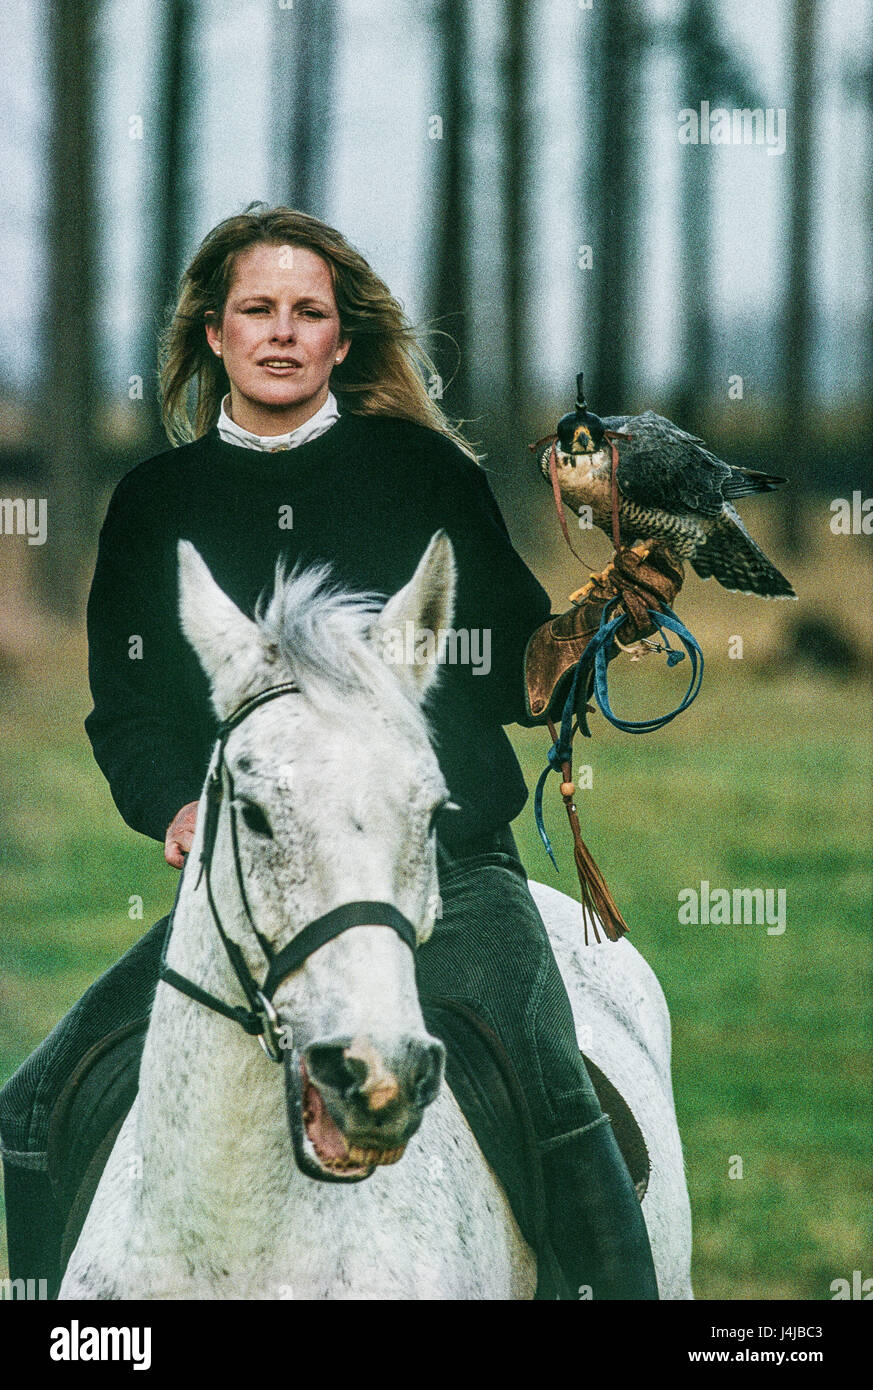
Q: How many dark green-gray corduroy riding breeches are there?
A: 1